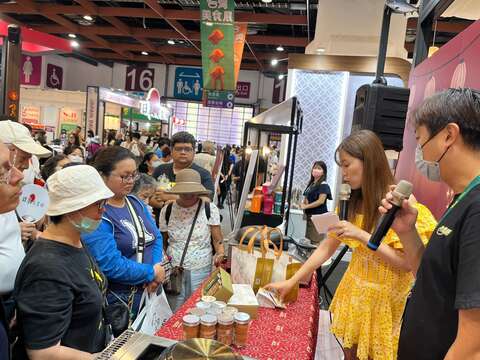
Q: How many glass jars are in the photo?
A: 10